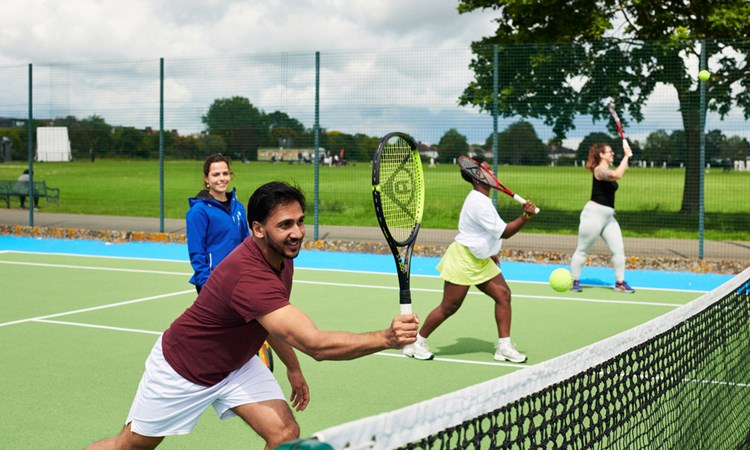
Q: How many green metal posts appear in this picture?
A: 5